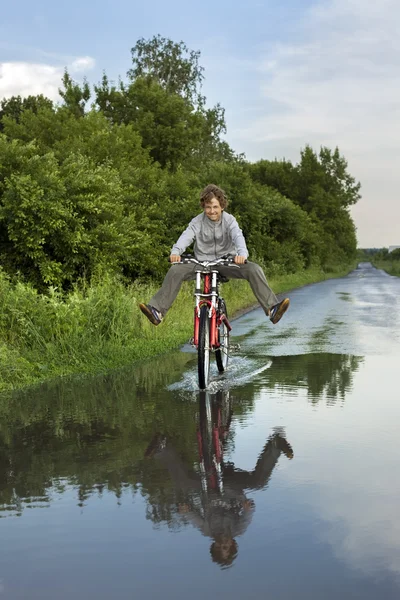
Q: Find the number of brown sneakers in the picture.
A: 2